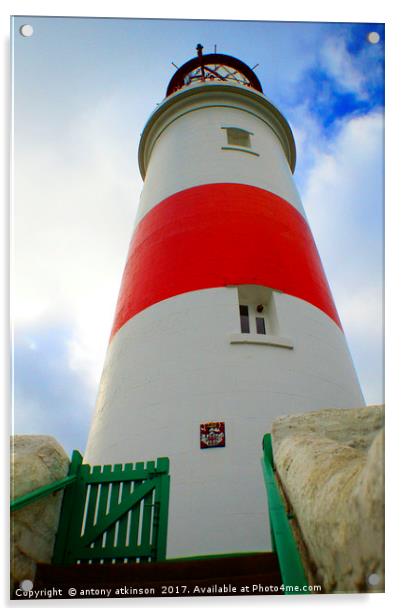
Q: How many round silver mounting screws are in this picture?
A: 4